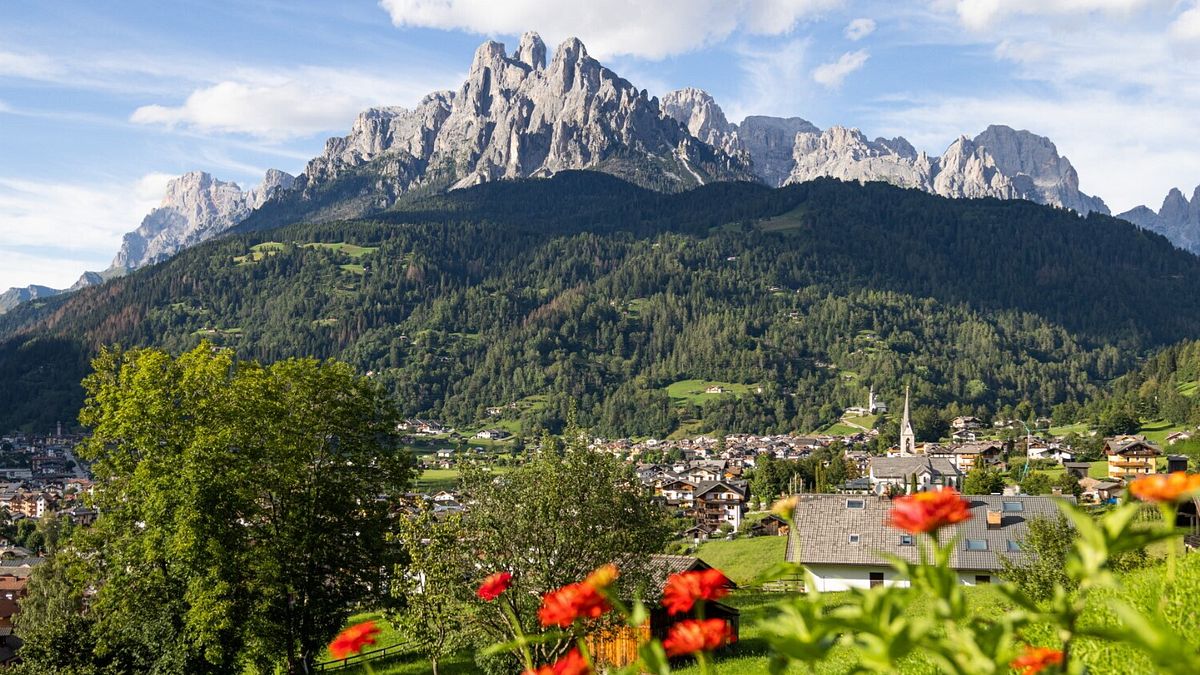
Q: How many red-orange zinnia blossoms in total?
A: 9